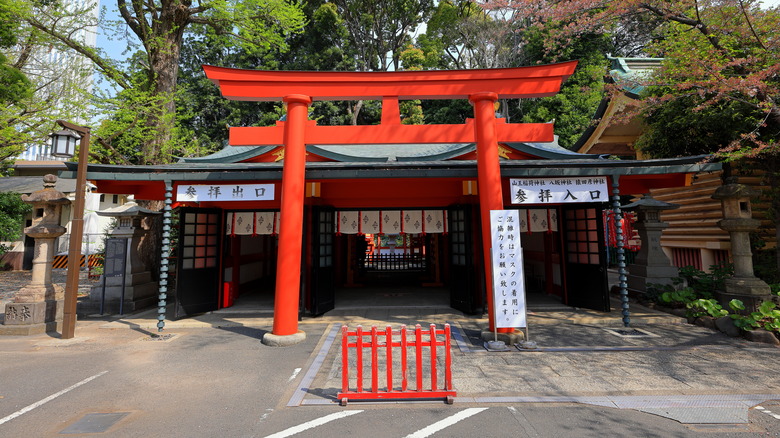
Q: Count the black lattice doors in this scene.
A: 4